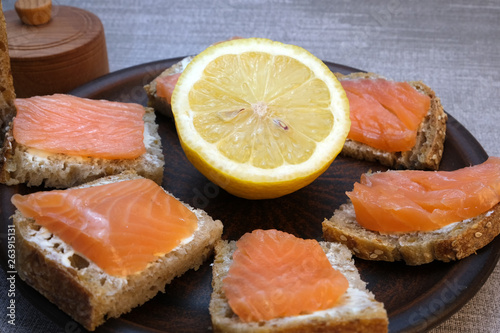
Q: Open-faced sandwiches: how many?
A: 6